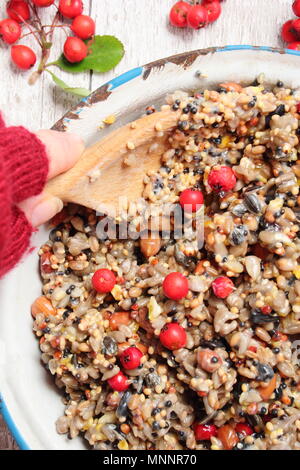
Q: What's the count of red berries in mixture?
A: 10